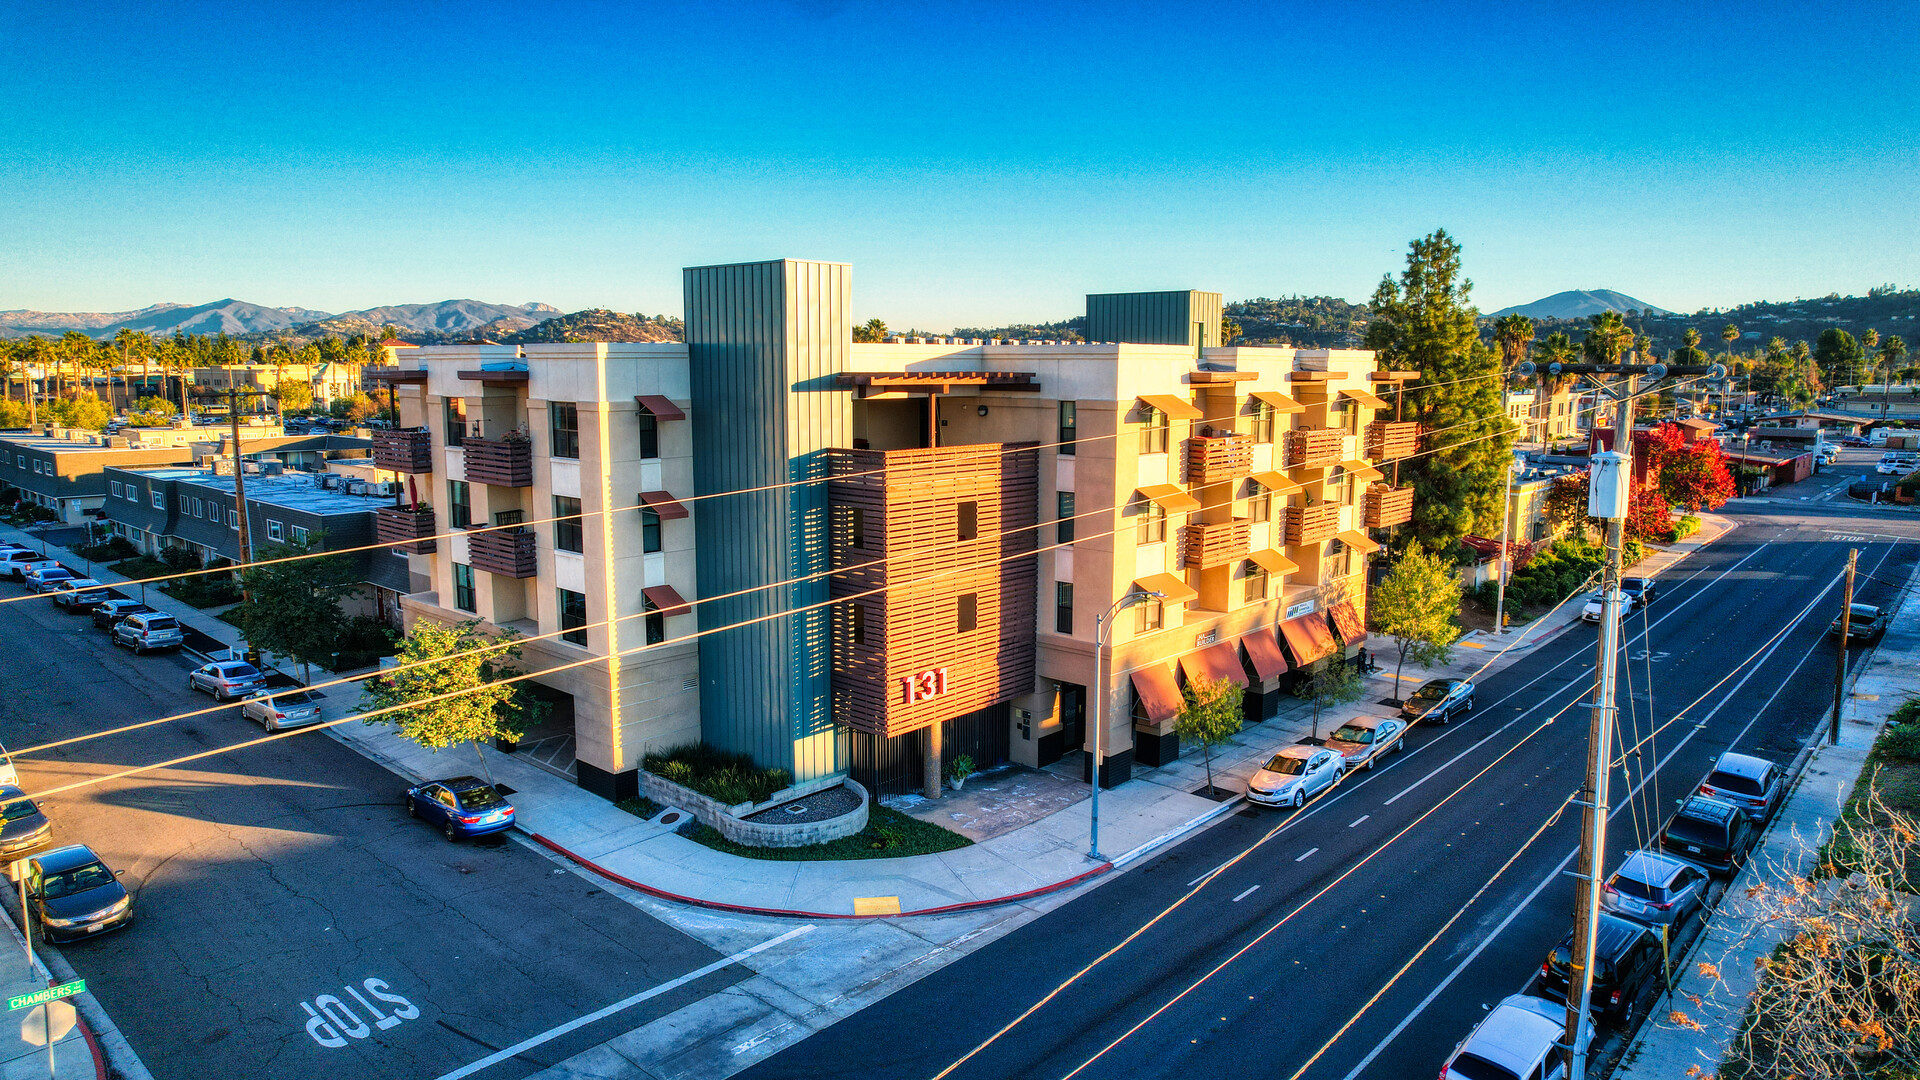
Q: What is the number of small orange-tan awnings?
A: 9